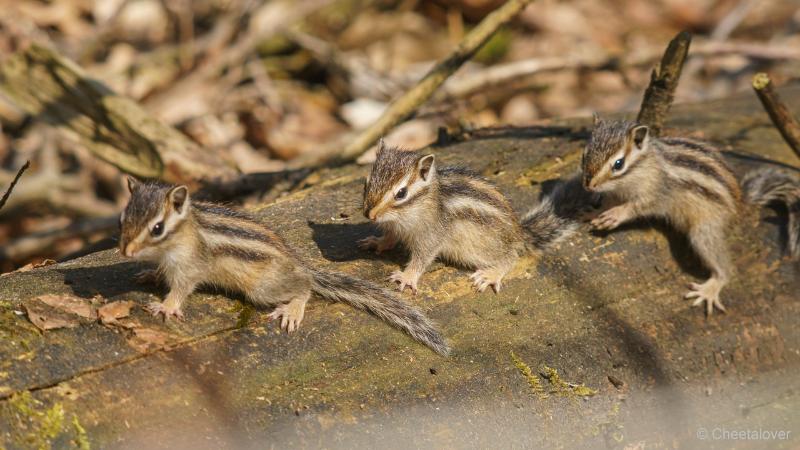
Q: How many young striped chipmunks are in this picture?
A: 3